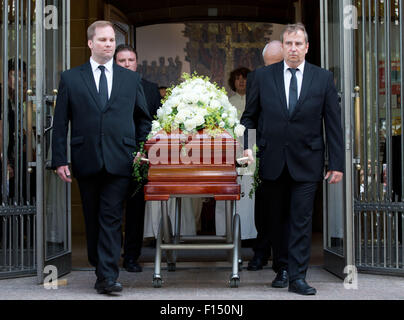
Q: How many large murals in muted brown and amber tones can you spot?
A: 1